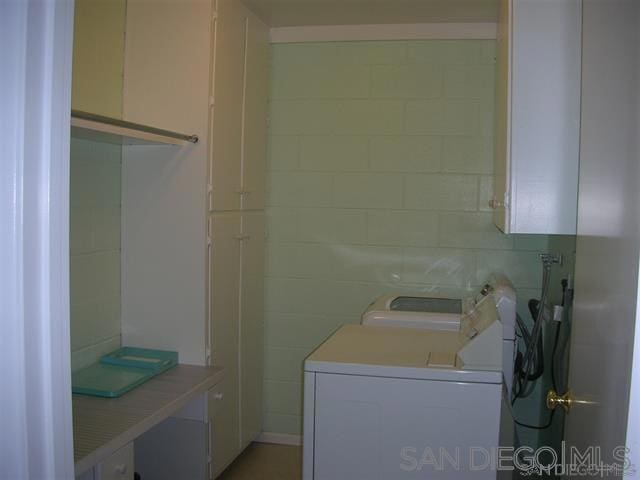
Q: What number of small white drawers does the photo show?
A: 2